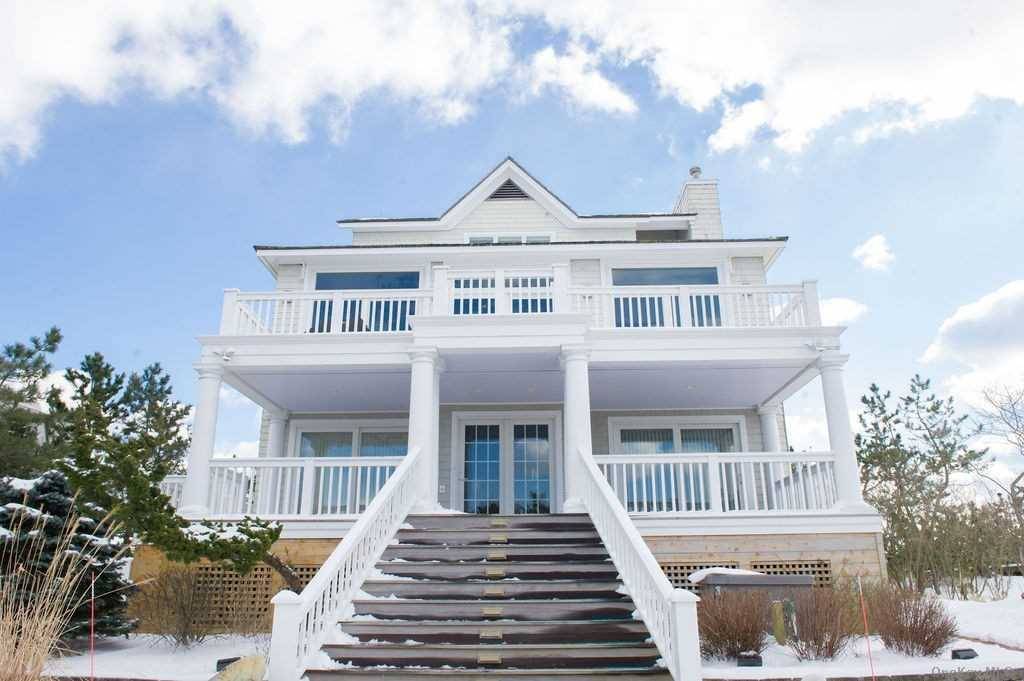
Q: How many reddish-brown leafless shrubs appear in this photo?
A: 3